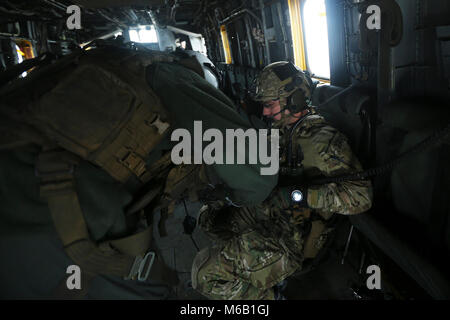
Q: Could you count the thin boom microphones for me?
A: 1